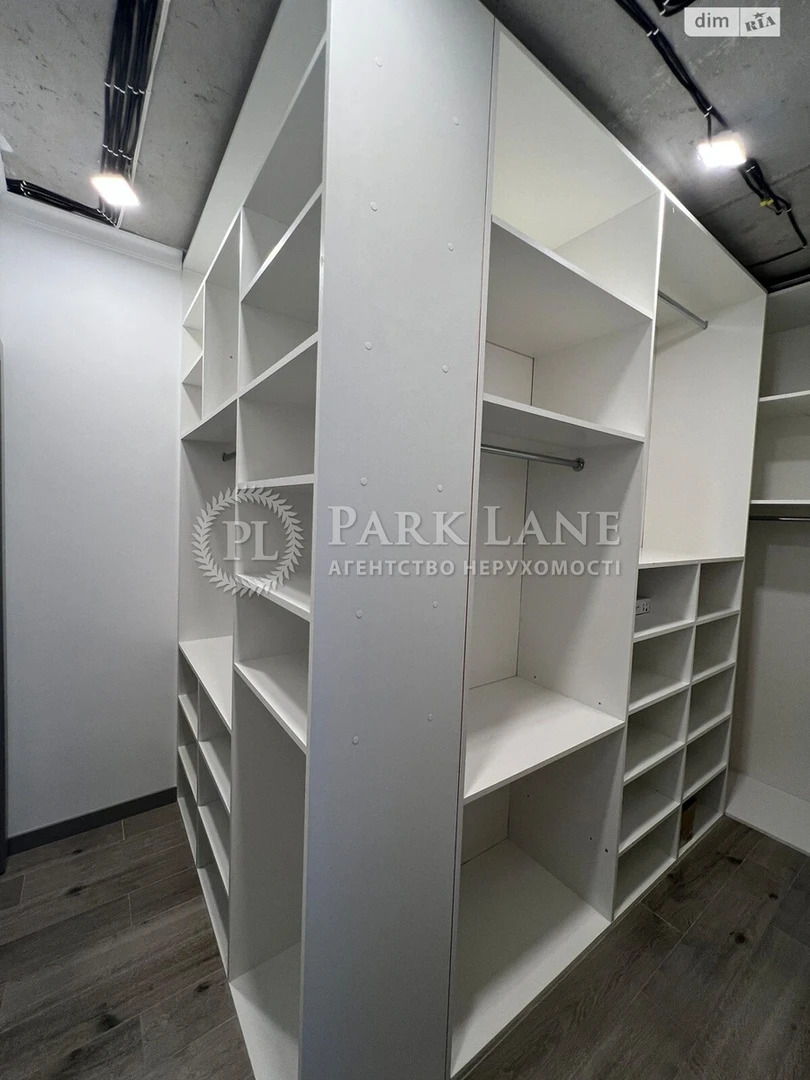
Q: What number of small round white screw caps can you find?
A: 12